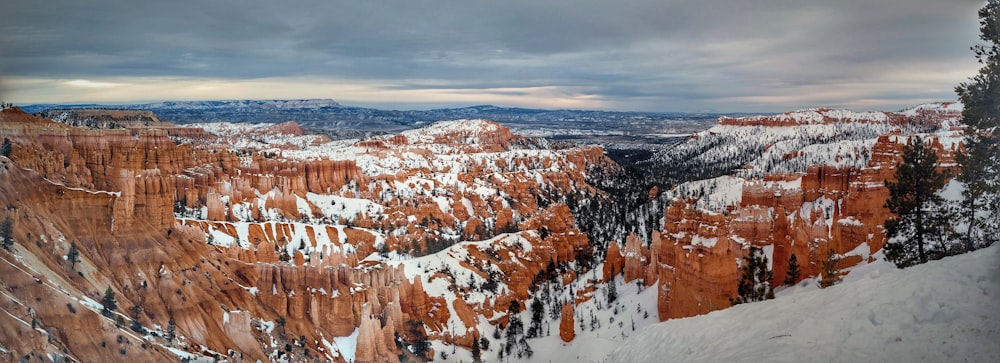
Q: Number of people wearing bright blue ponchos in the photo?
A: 0